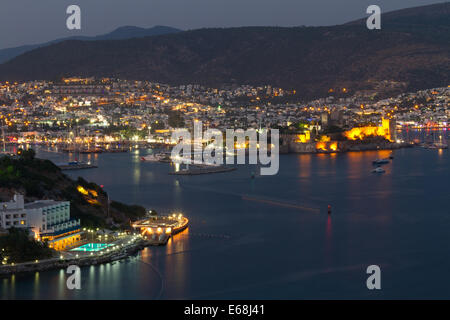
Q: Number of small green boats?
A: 0